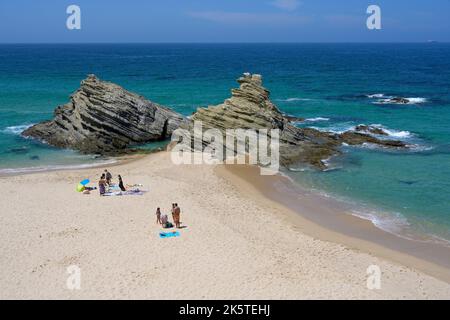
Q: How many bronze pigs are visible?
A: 0